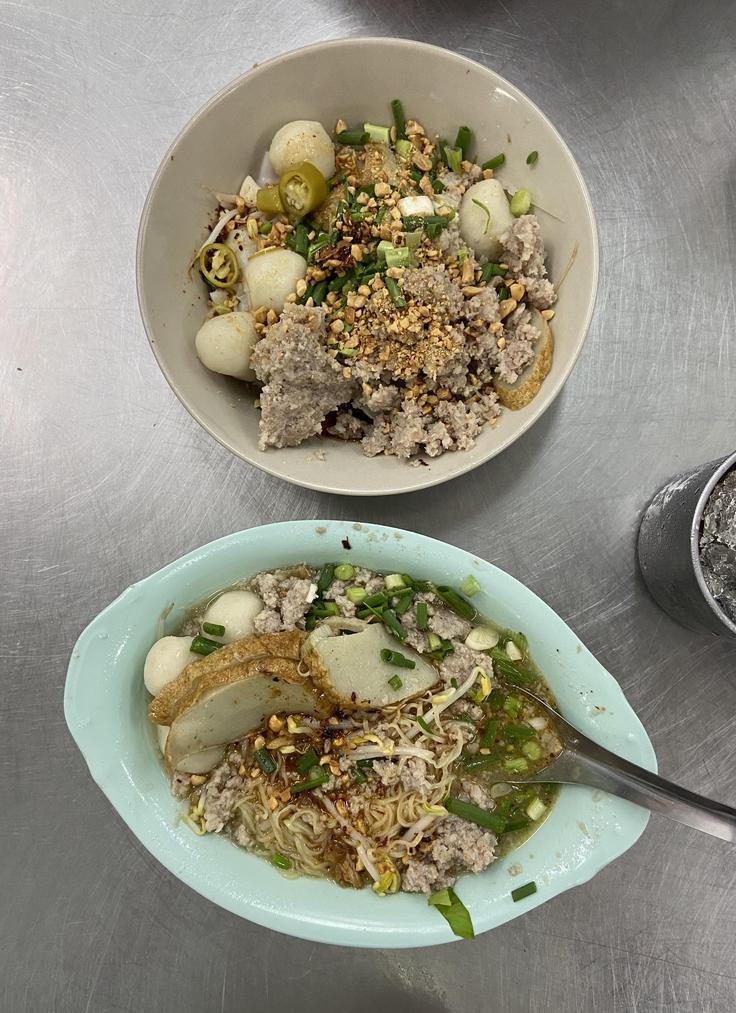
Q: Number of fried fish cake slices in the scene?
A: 4